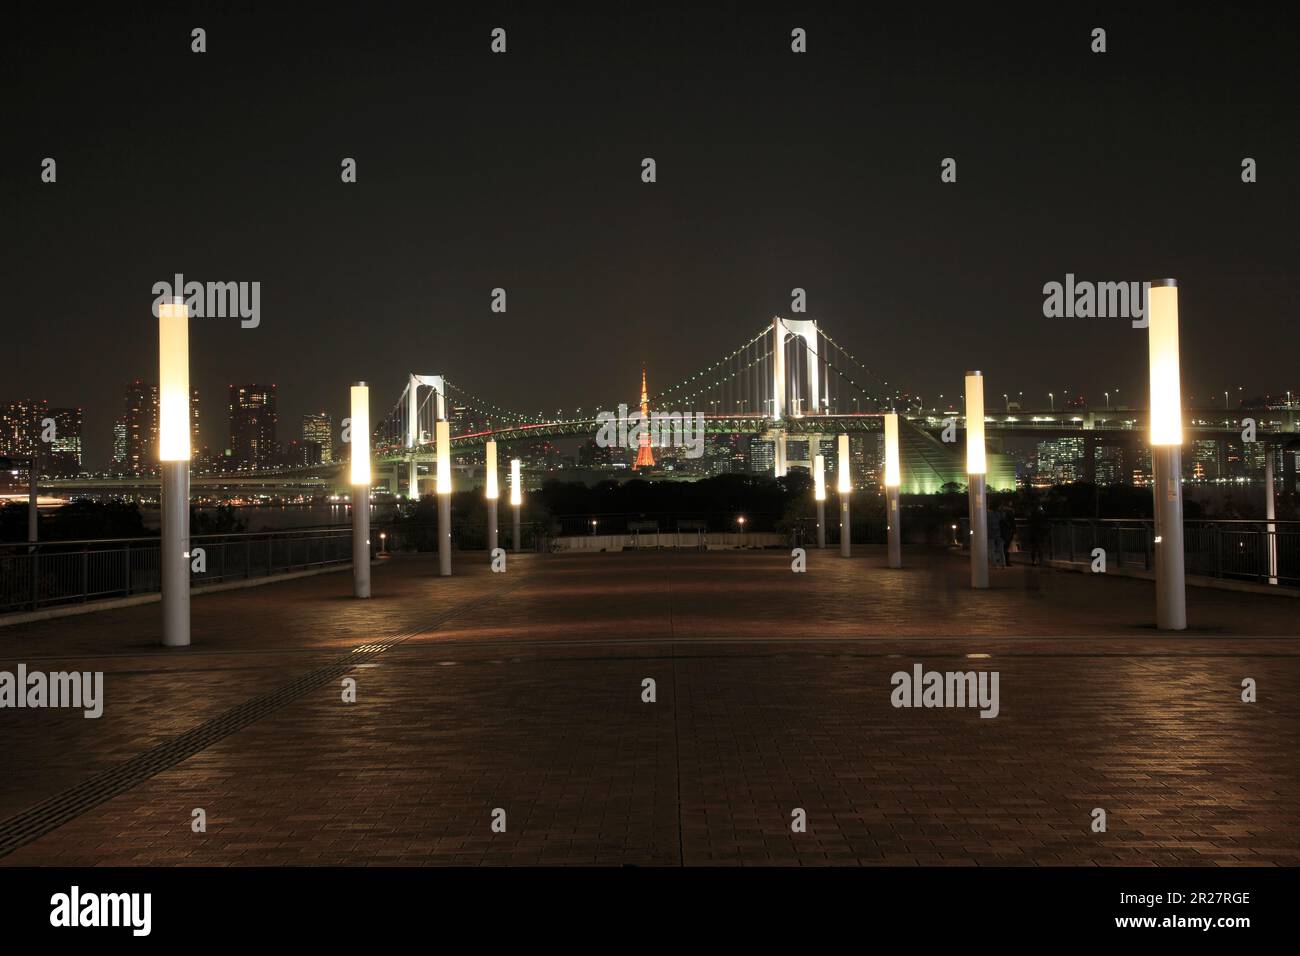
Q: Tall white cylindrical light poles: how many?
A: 10